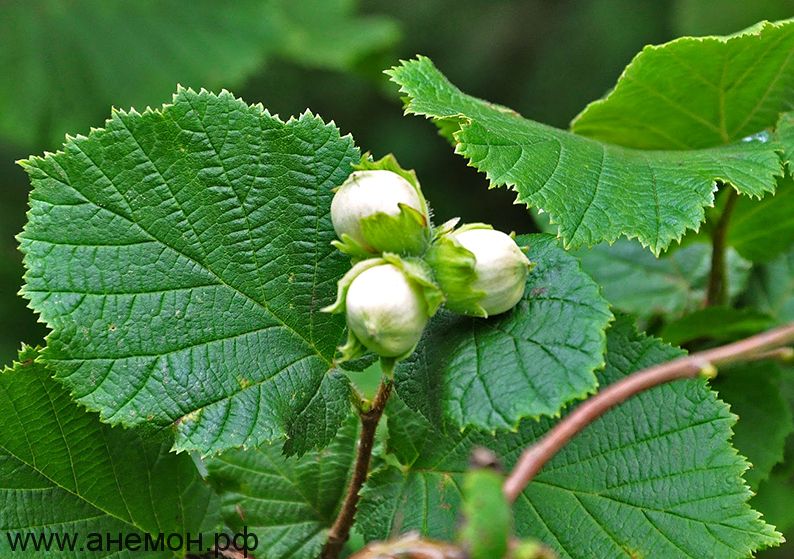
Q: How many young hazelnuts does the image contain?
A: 3